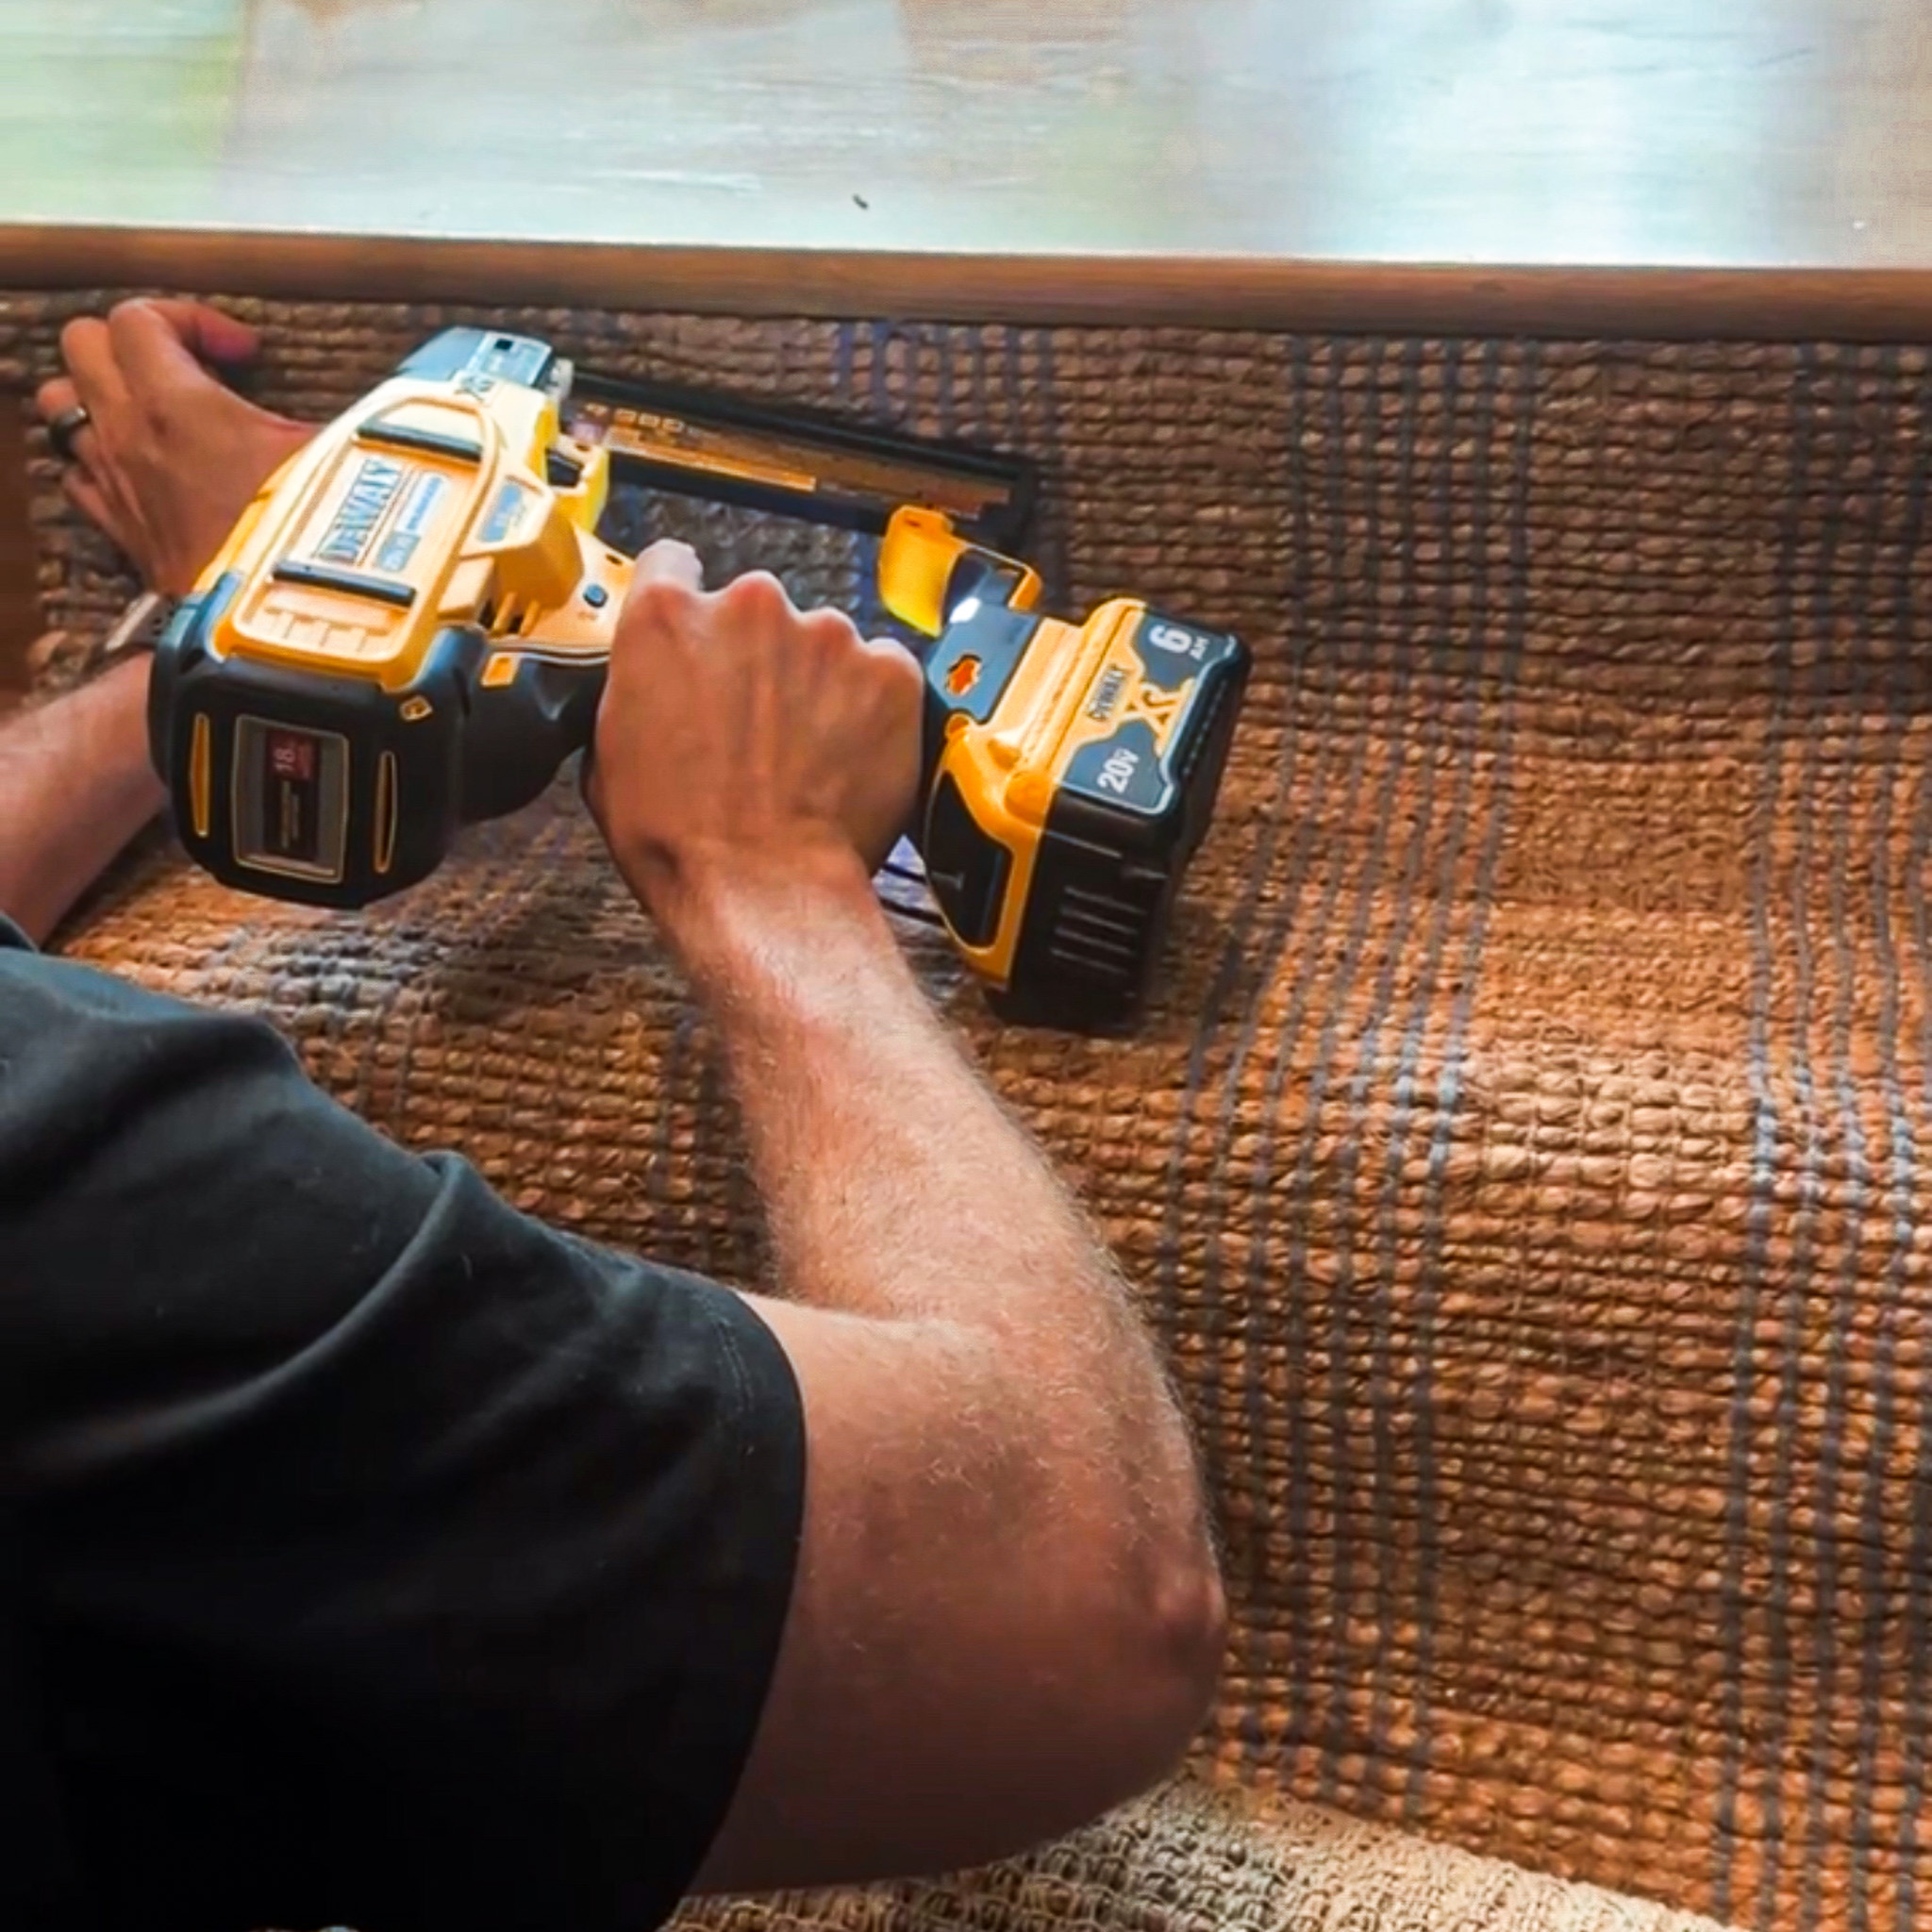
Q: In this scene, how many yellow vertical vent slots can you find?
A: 2